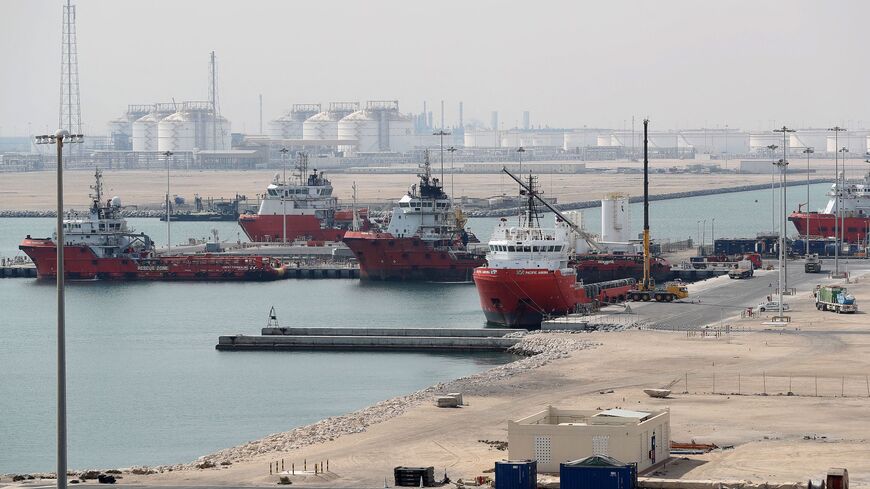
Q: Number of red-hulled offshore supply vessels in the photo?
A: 5